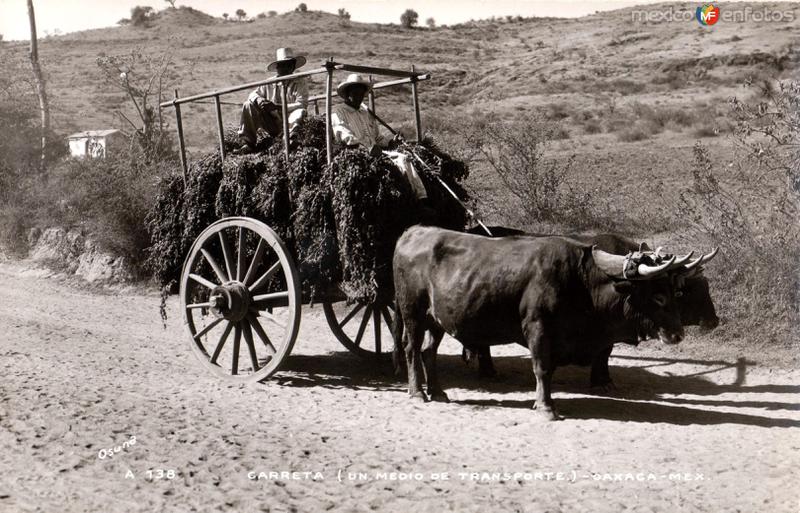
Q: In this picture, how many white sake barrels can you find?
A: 0